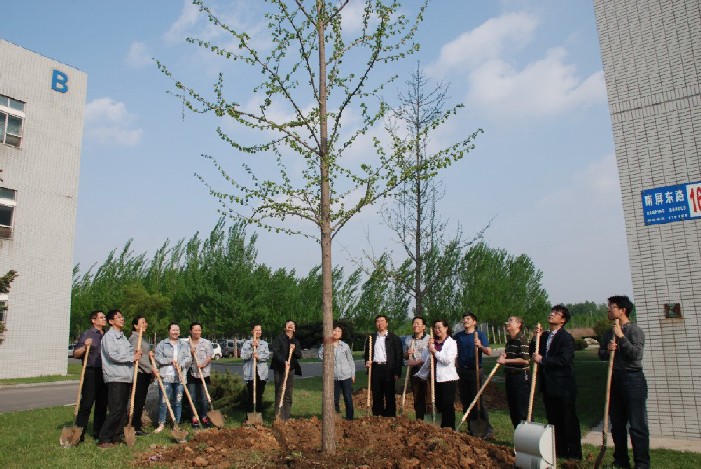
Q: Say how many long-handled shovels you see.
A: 14